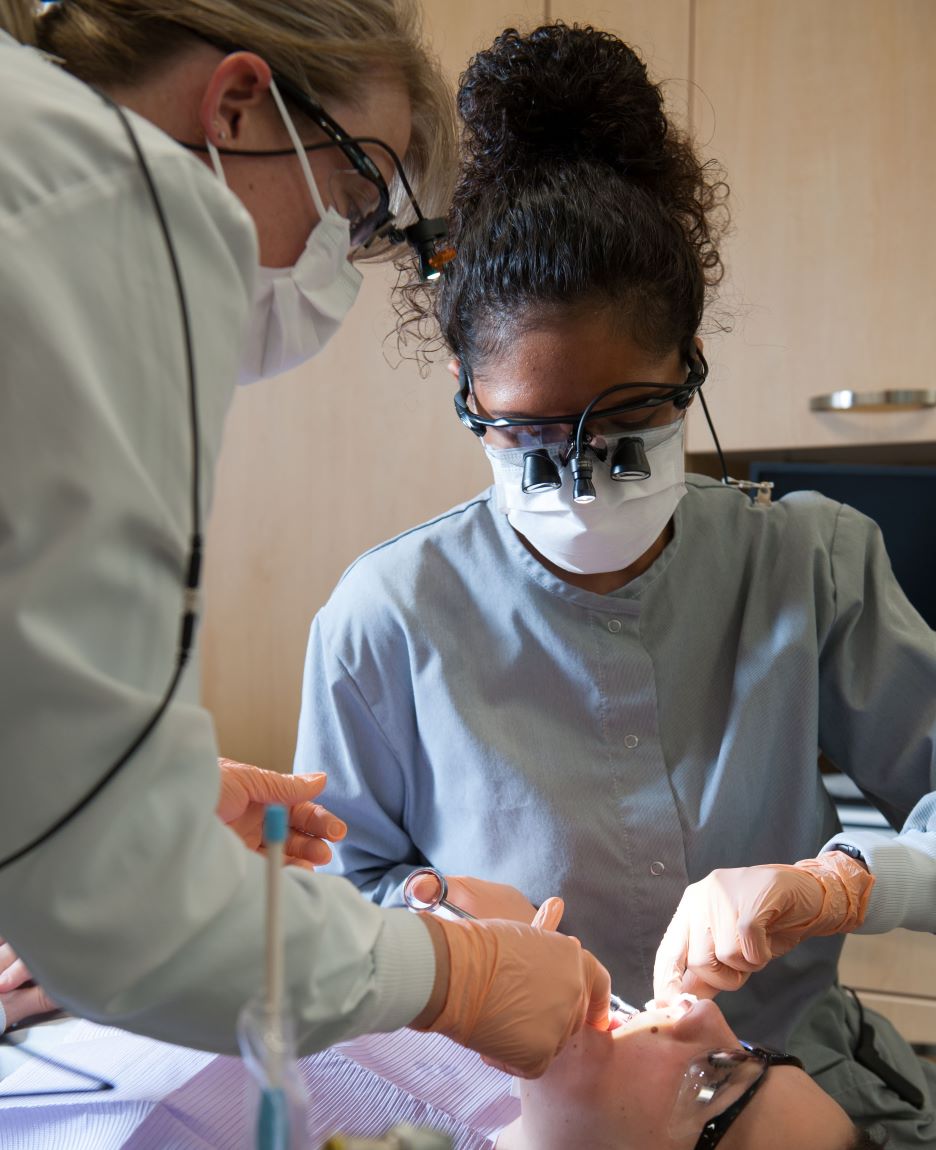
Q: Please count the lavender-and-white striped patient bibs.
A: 1